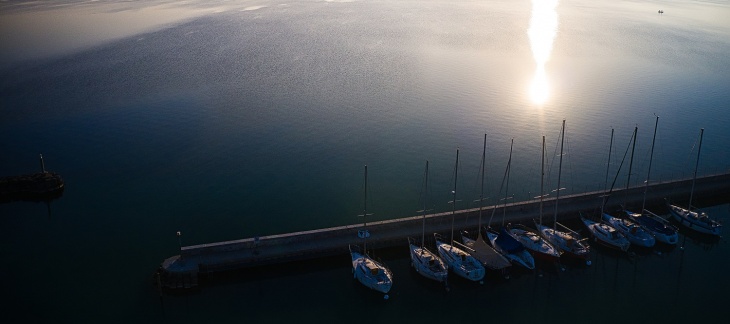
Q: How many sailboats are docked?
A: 11